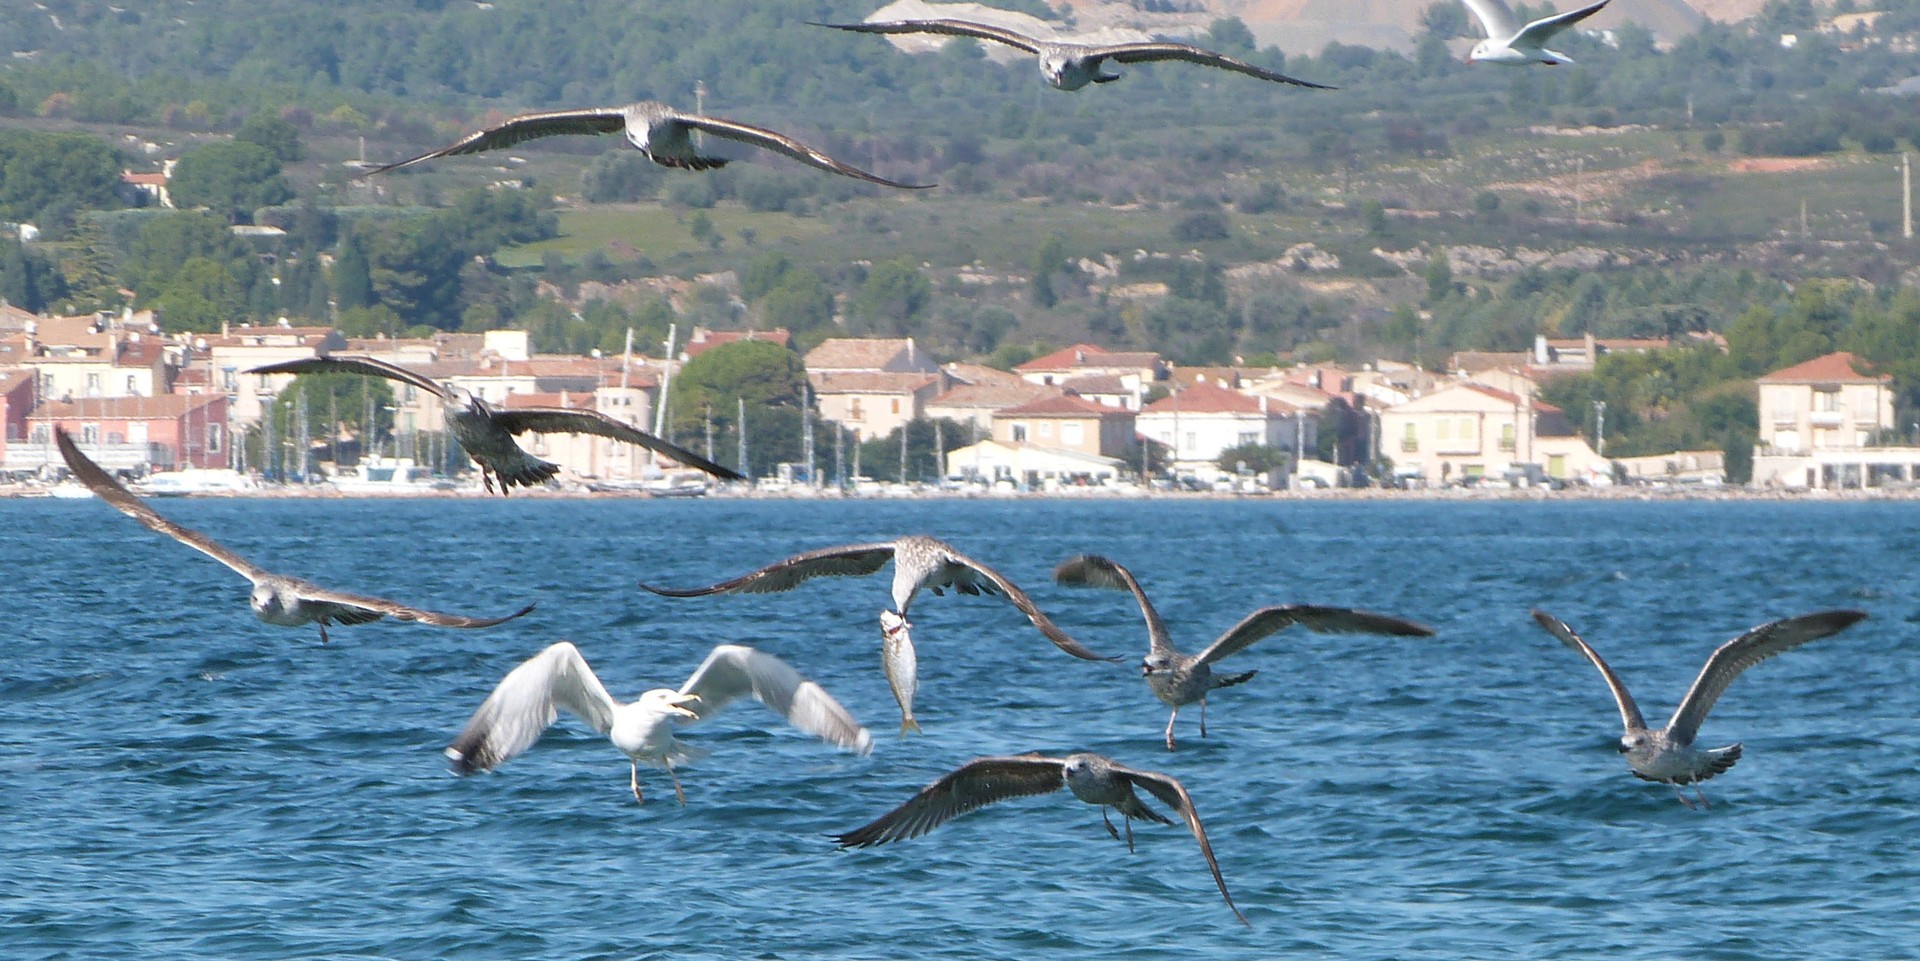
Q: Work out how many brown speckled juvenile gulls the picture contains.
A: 8